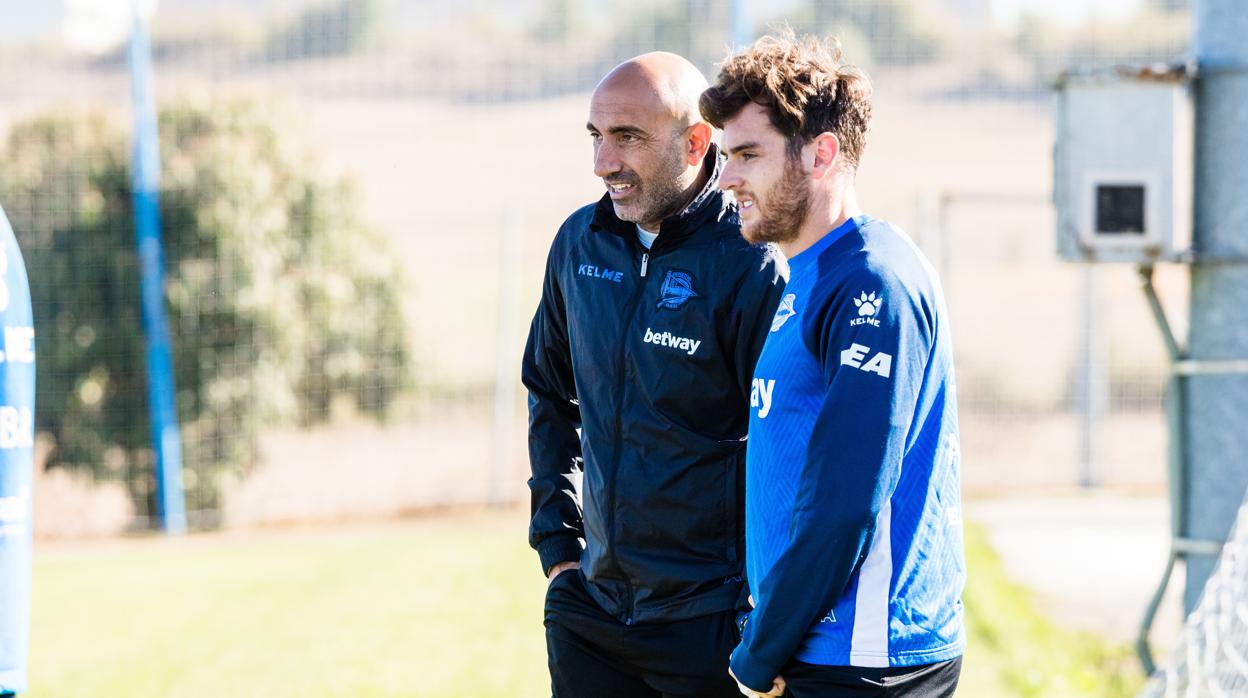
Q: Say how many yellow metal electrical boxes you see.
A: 0